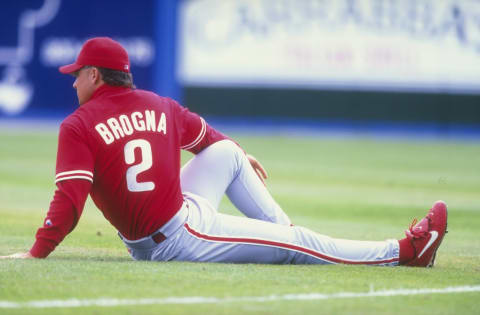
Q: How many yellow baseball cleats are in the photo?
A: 0